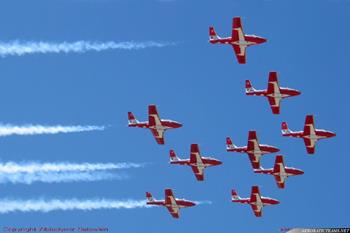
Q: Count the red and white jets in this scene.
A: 9